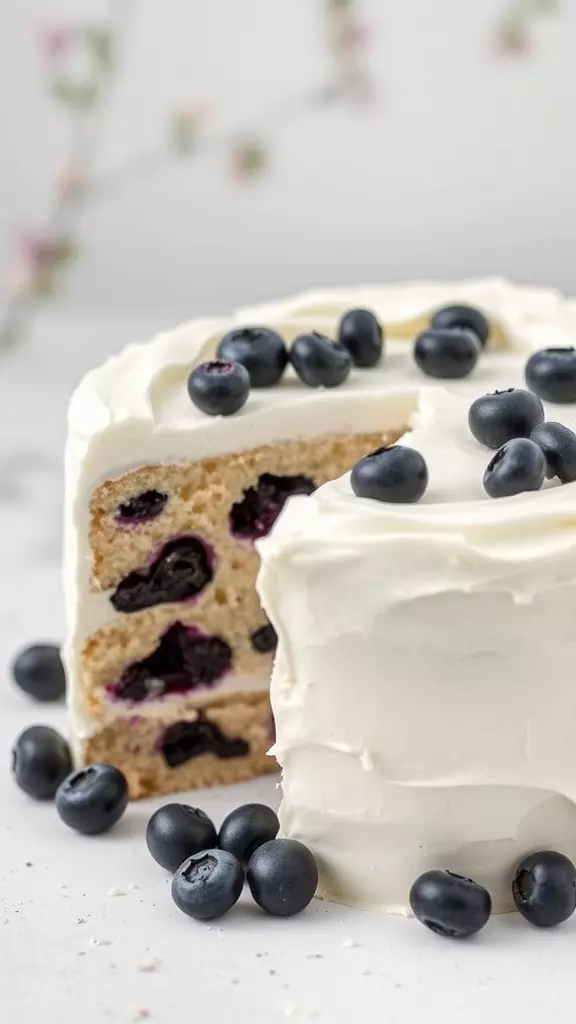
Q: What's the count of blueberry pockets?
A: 6